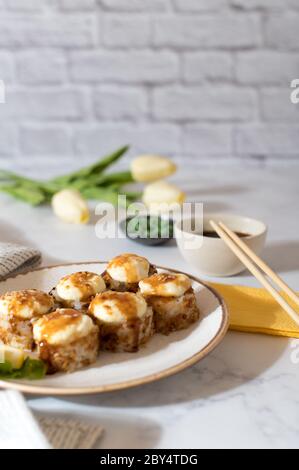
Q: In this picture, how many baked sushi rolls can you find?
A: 6